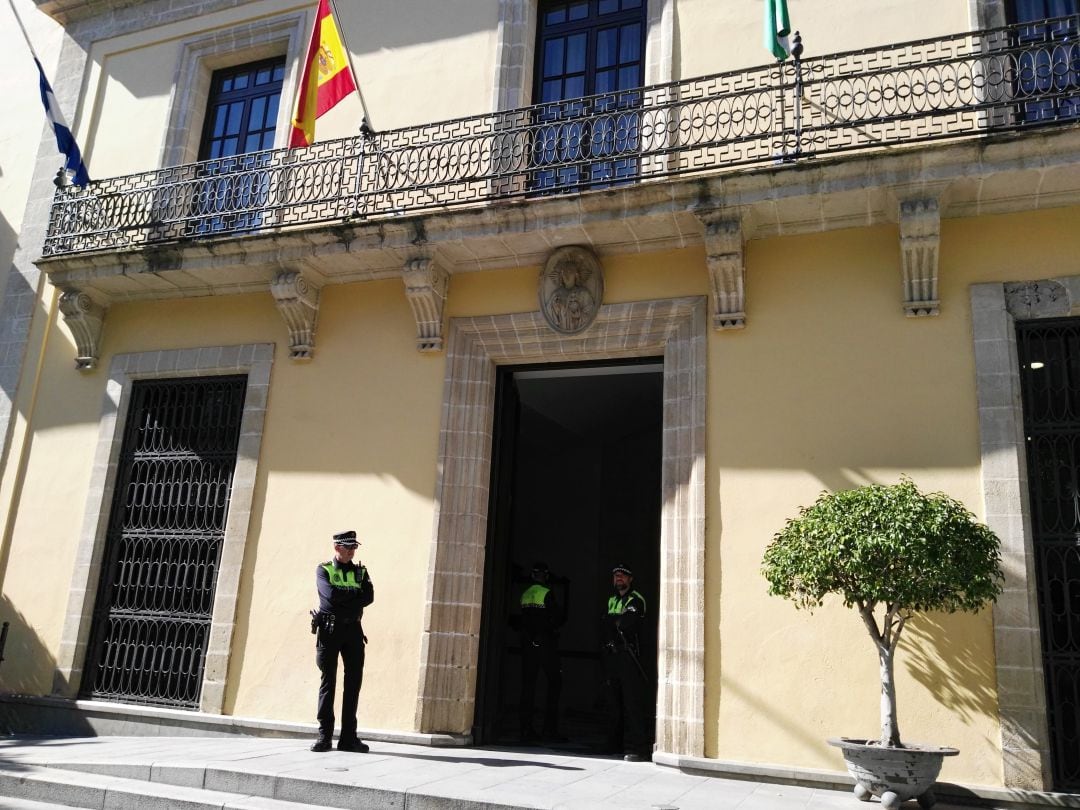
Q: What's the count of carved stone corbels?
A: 5